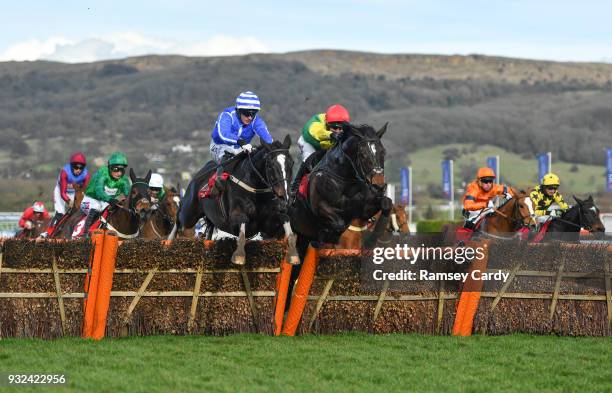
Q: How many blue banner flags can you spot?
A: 5